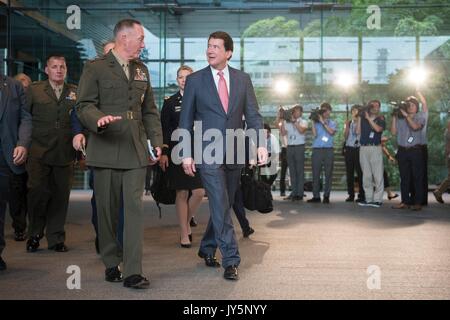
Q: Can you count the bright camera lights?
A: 3